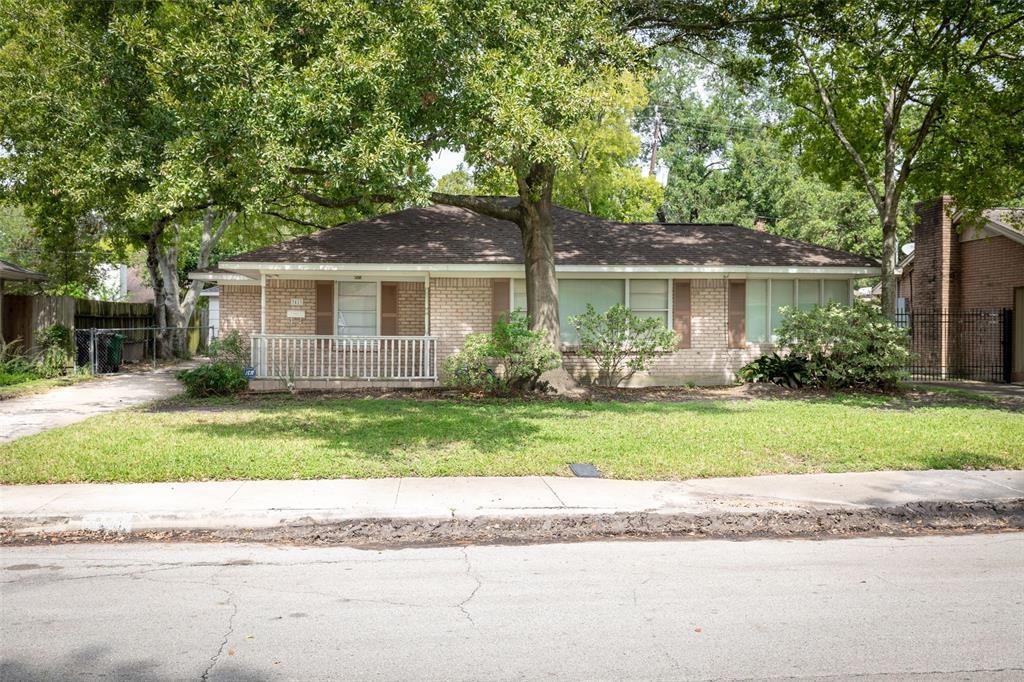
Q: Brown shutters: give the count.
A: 5